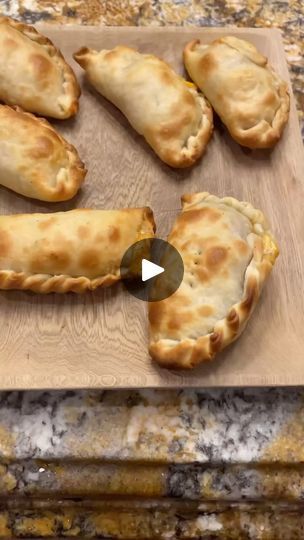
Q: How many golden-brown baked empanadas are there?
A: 6